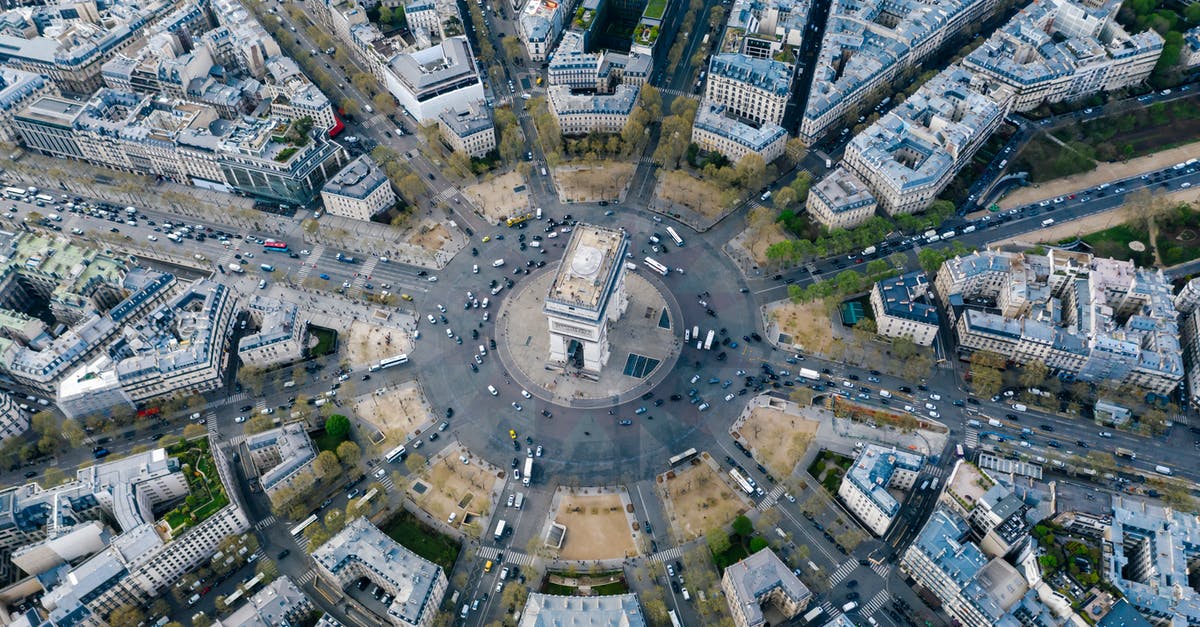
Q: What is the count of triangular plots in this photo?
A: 12